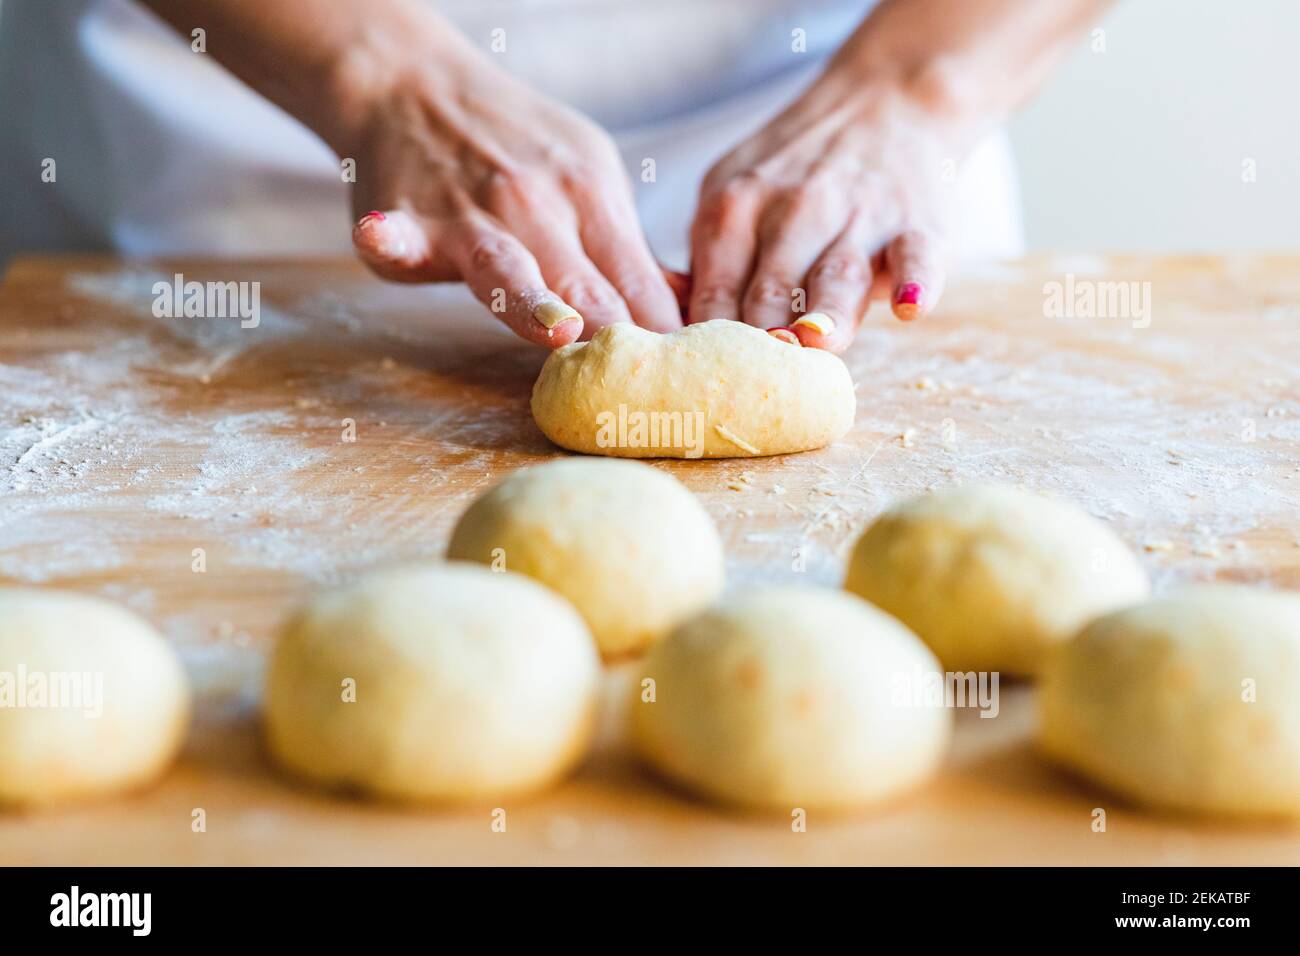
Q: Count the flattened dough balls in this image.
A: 1